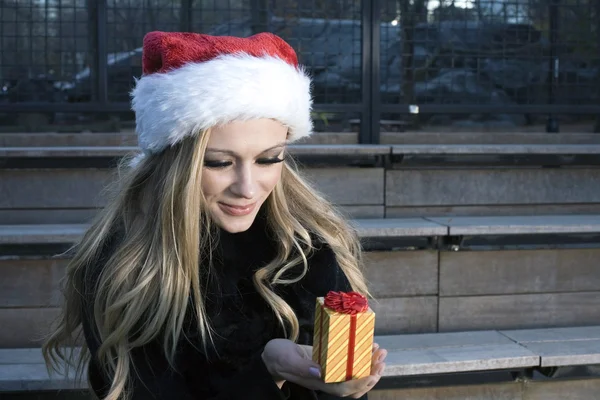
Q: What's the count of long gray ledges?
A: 3